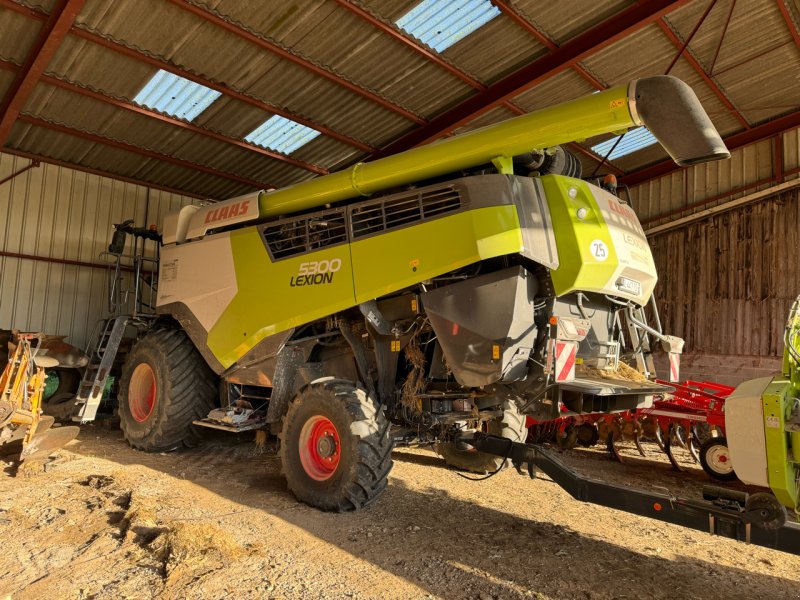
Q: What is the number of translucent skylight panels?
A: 4